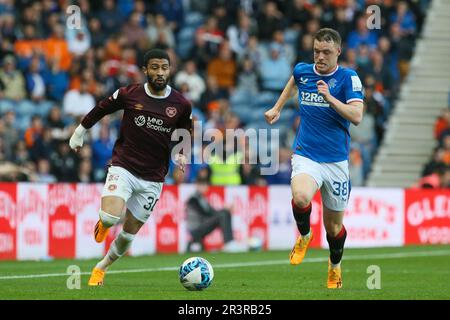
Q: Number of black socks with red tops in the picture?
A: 2